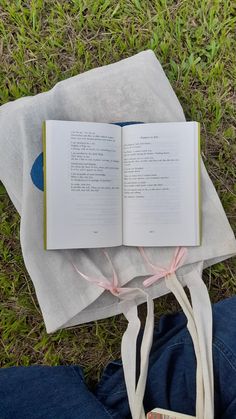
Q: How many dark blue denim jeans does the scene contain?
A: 1